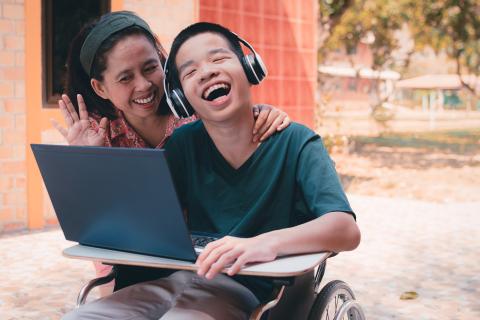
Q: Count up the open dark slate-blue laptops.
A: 1